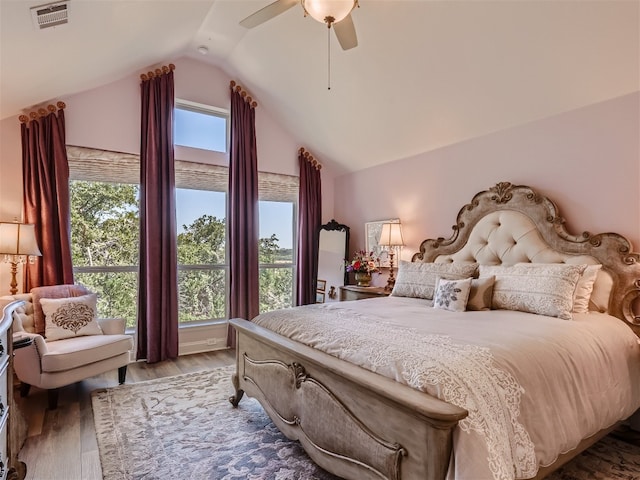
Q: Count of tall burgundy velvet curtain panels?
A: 4